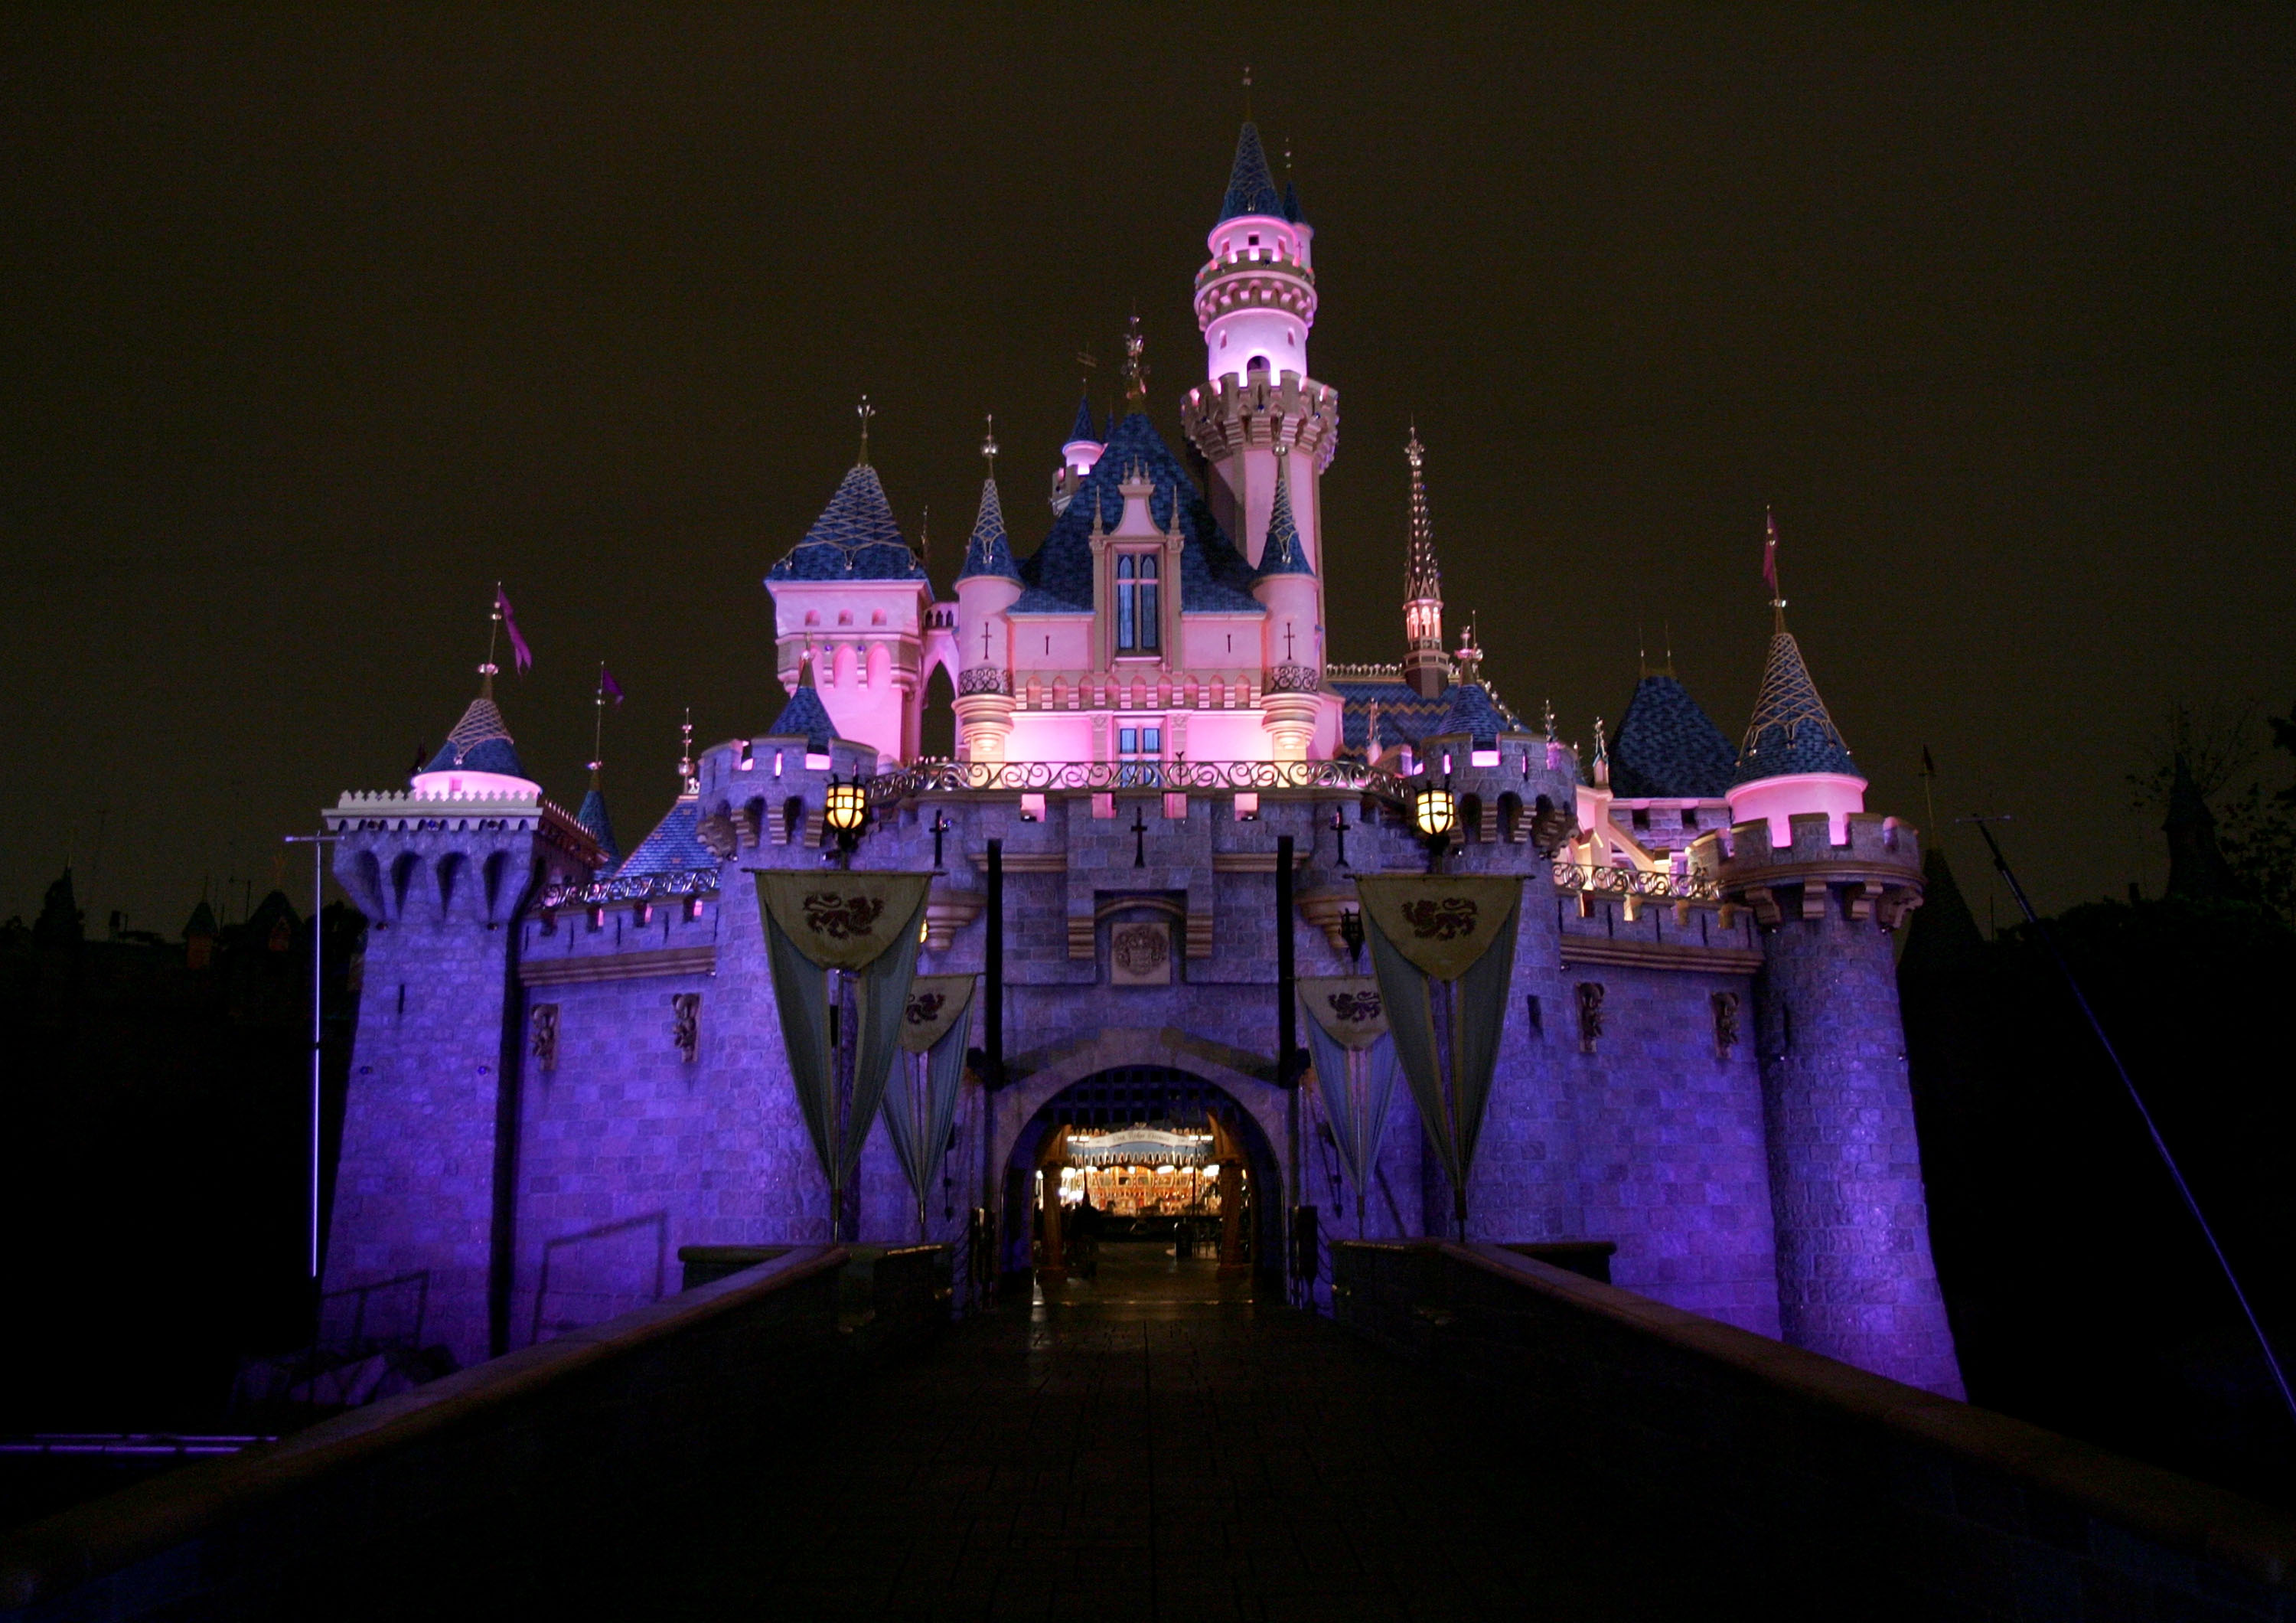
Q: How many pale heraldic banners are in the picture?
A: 4